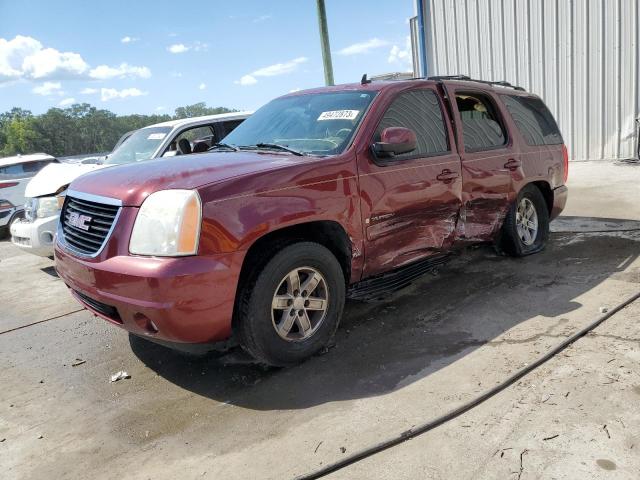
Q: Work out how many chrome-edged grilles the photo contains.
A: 1